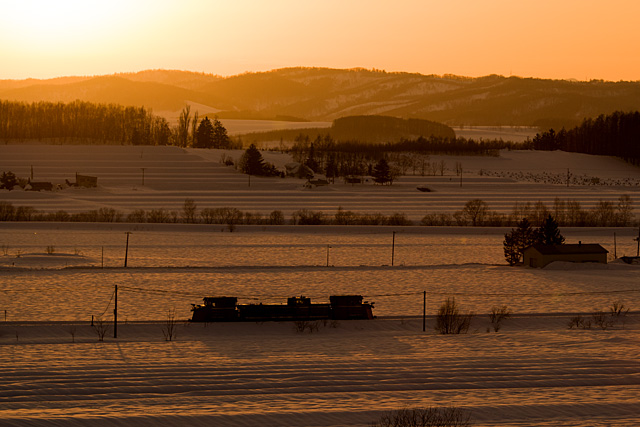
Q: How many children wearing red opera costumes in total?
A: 0